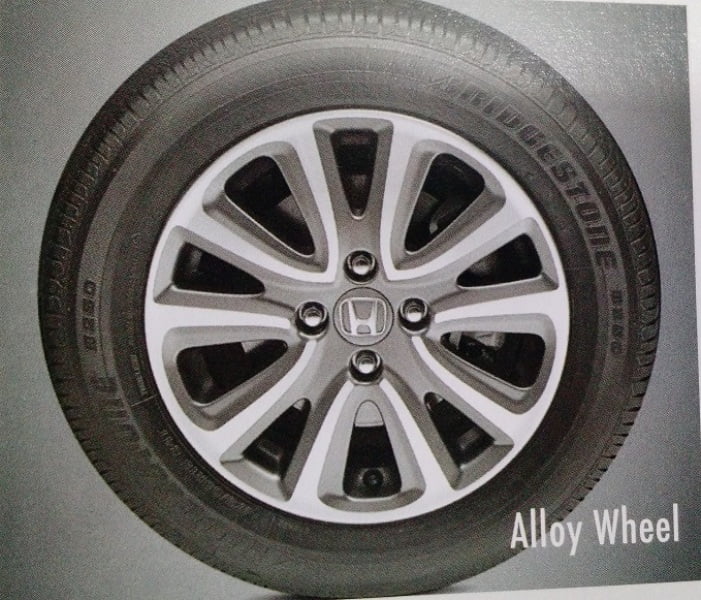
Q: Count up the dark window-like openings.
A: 10